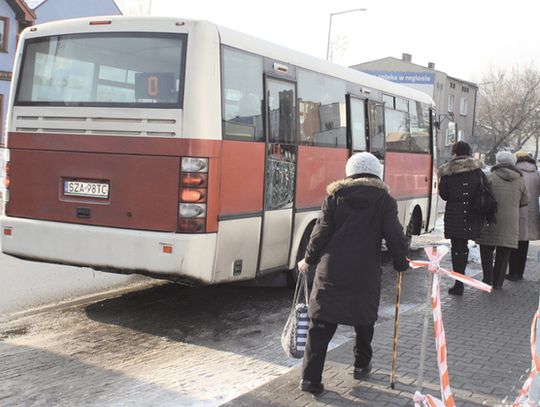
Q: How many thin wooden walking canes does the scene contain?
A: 1